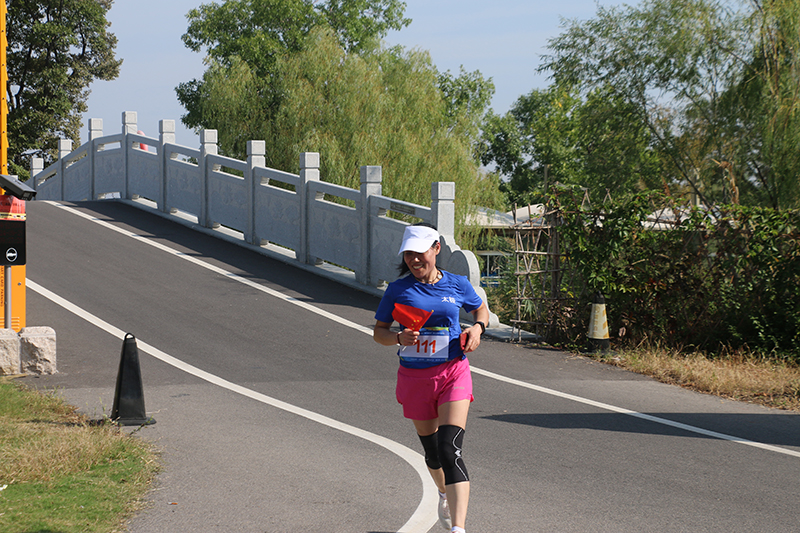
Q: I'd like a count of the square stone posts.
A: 10